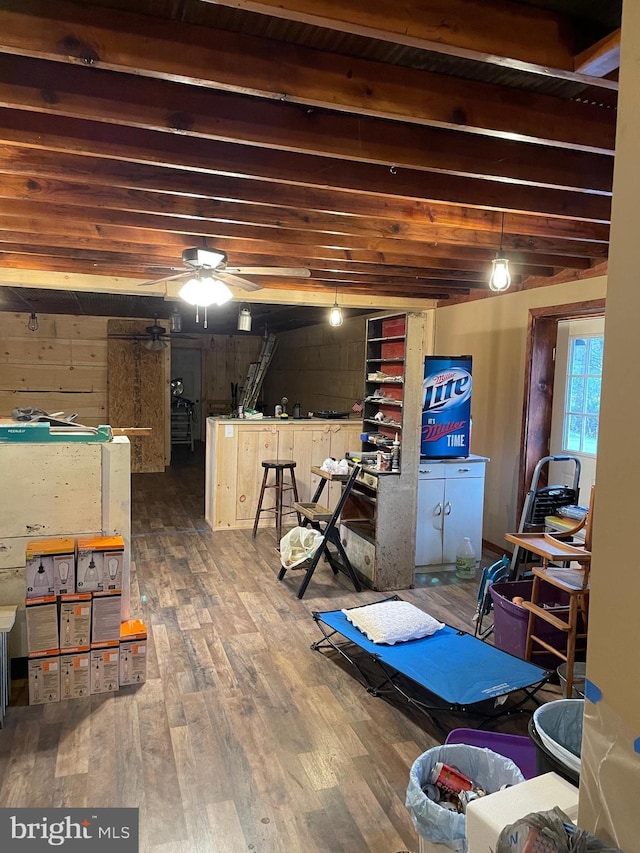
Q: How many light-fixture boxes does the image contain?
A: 9